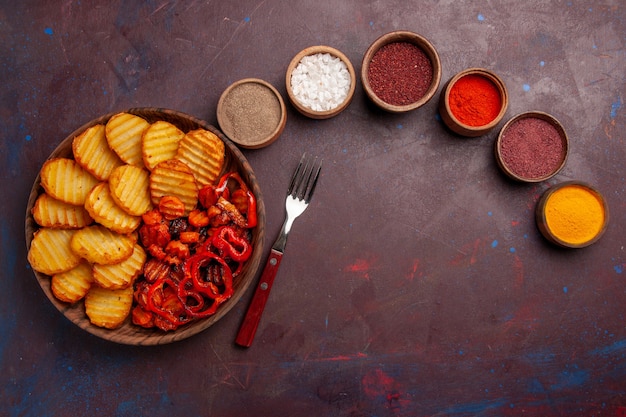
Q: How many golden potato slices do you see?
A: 14